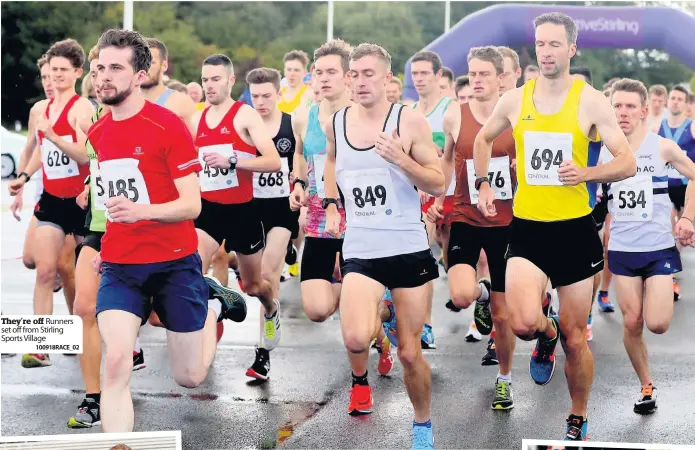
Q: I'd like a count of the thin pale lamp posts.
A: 3